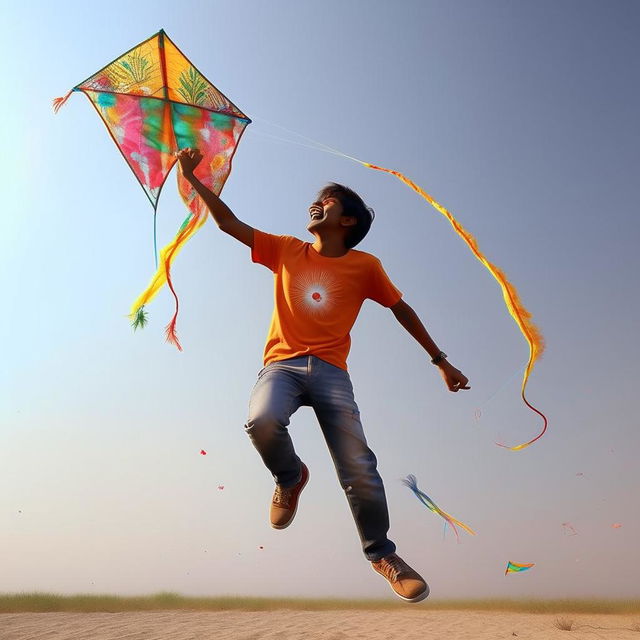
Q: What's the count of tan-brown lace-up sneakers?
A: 2